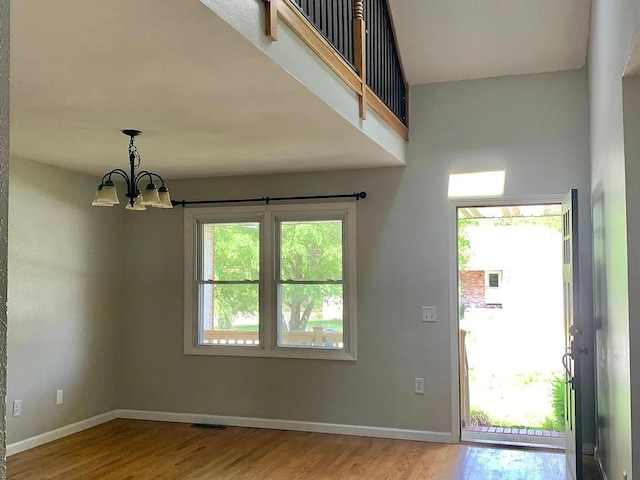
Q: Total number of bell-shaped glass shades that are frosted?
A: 5